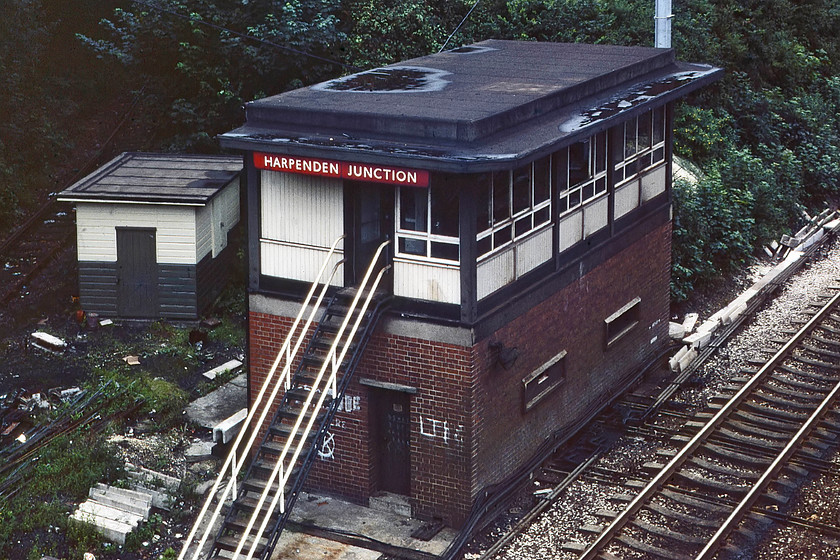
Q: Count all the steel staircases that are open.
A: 1